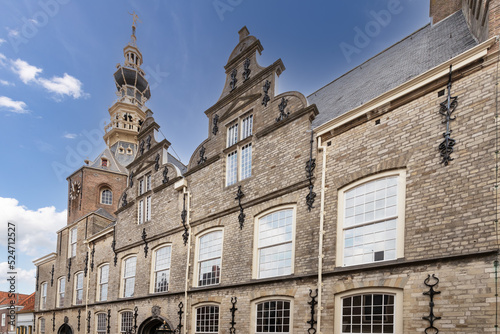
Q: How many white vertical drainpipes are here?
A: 3